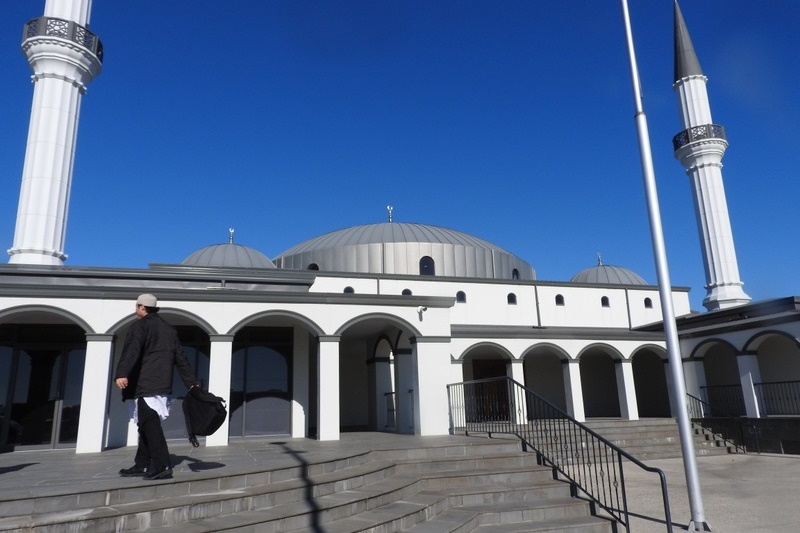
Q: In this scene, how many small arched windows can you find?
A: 10